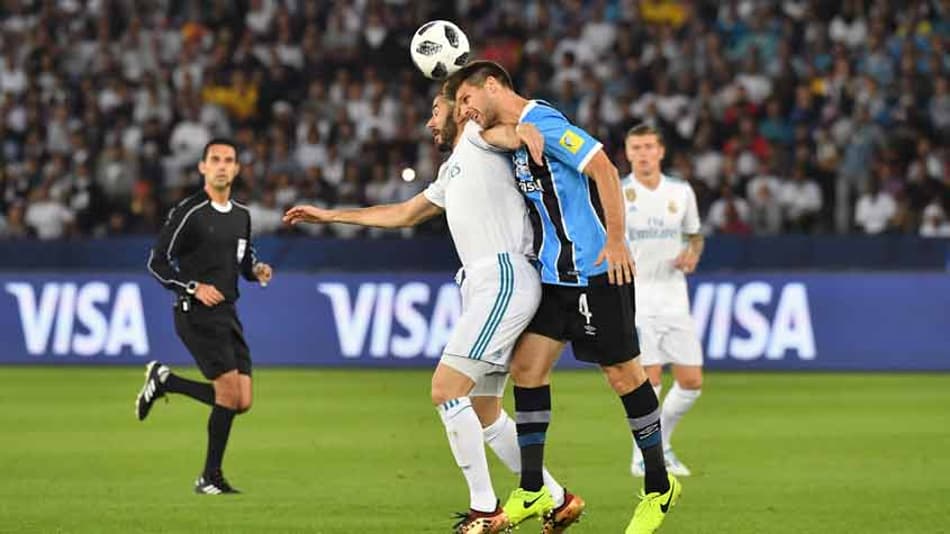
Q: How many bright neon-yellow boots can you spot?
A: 2